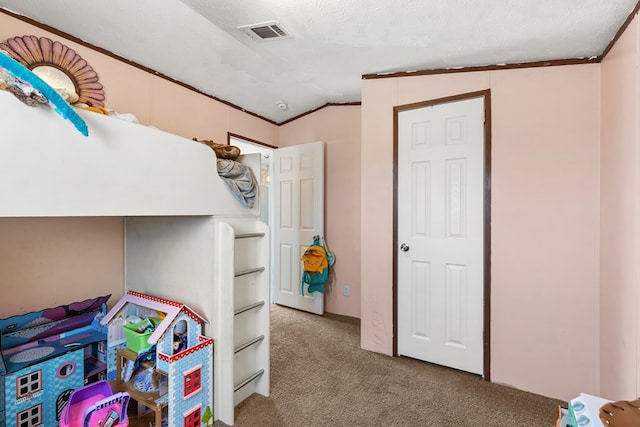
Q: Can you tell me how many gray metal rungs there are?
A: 5